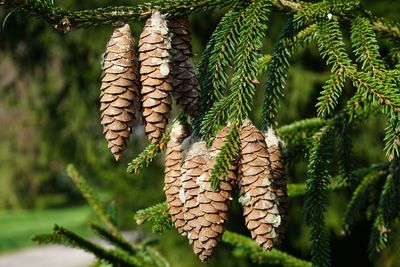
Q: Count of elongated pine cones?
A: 8